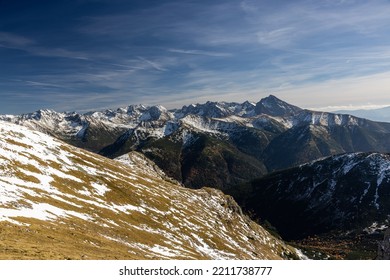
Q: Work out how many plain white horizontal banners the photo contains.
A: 1